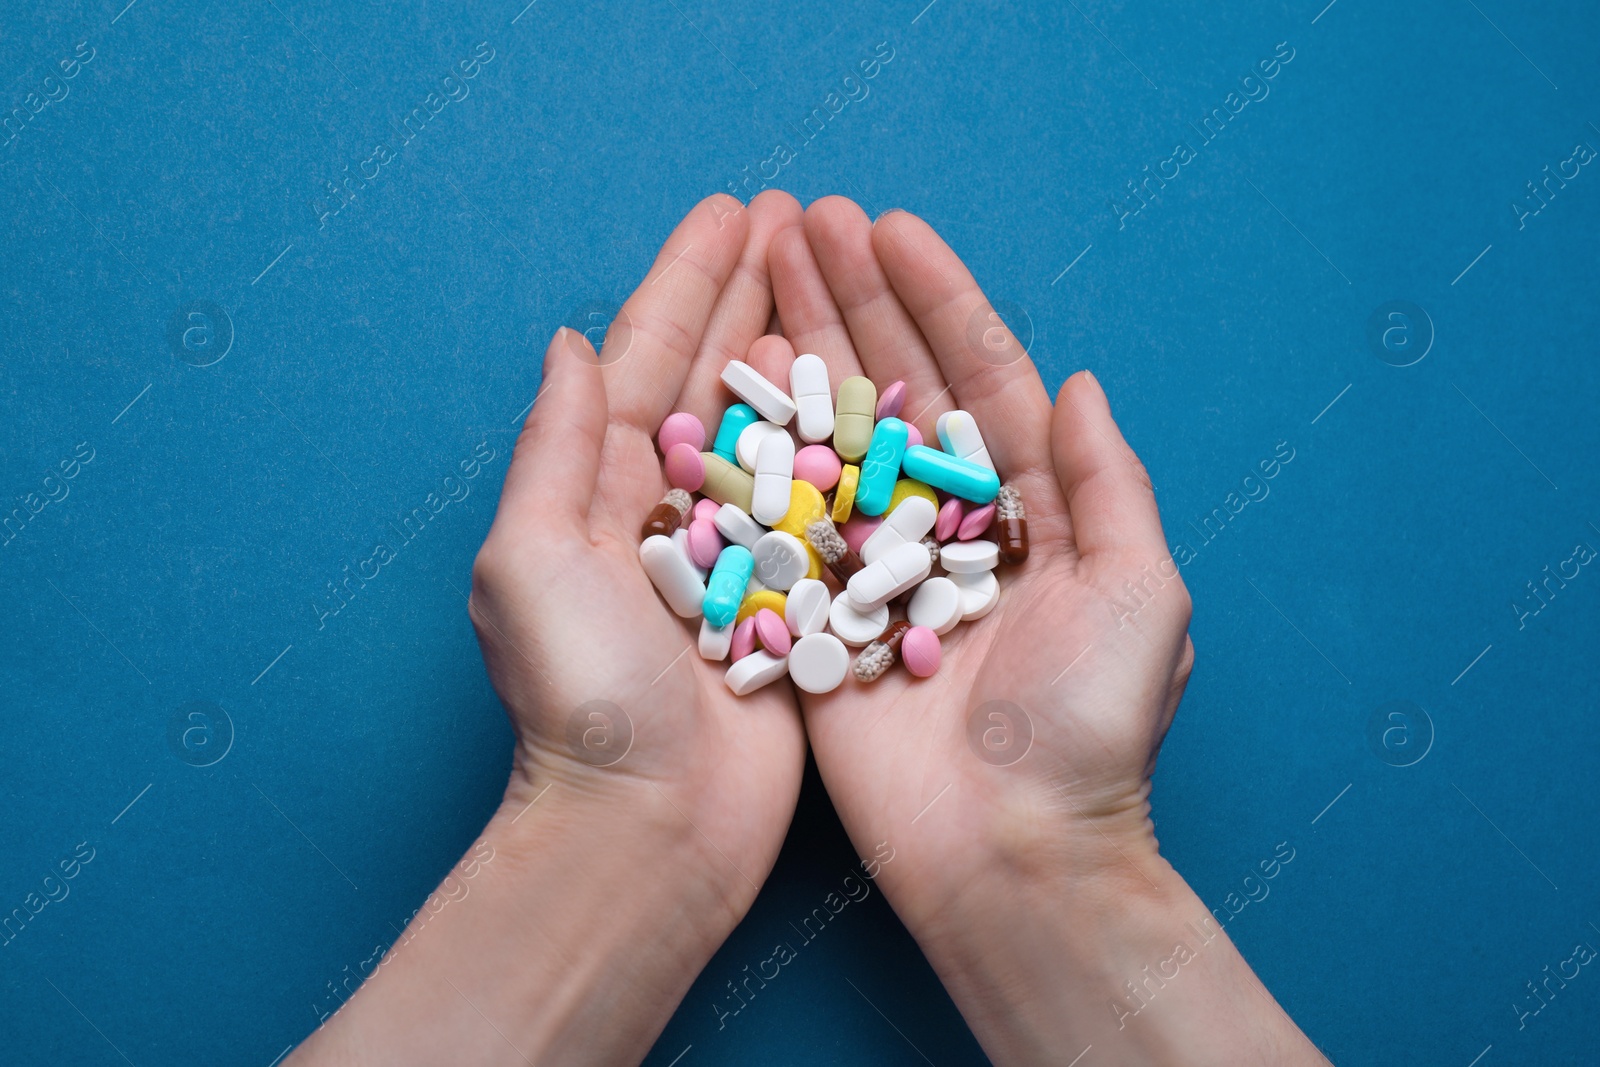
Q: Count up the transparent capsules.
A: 5